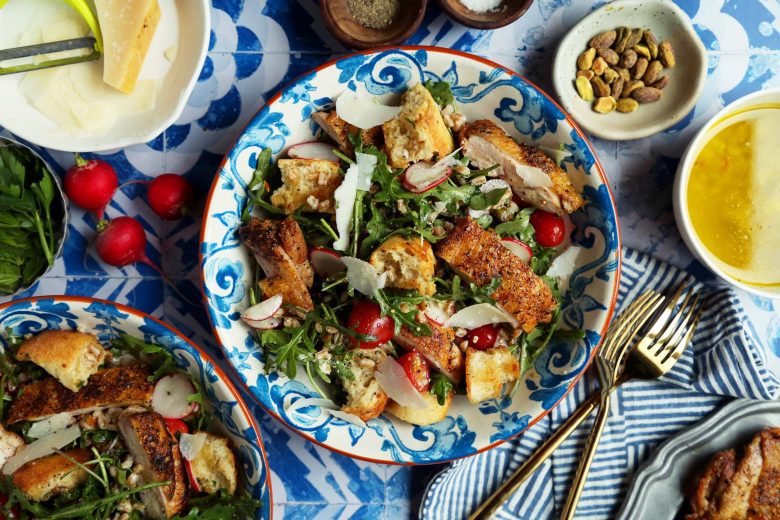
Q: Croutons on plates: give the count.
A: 9